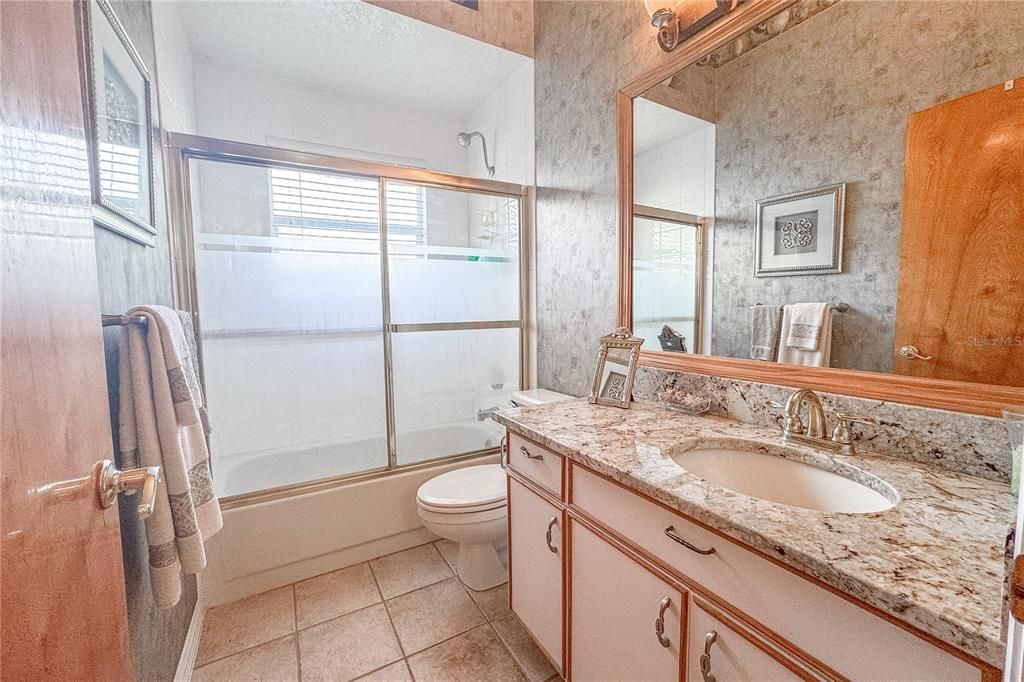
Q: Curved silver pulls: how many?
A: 5